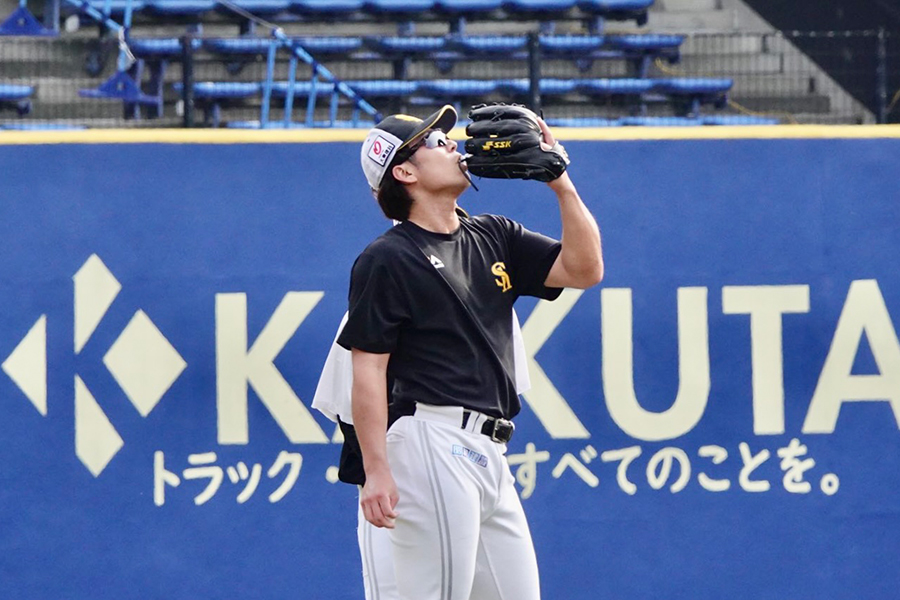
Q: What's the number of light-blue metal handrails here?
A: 2